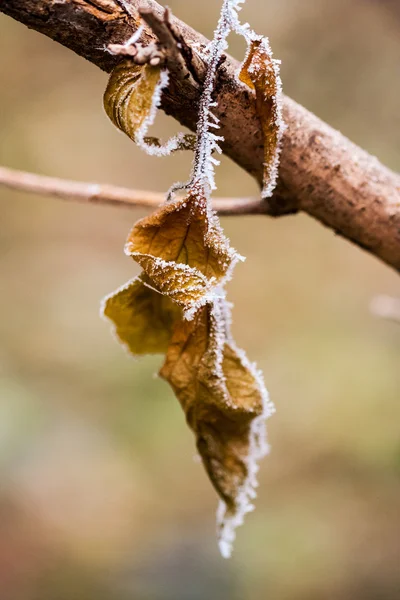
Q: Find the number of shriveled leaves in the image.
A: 5